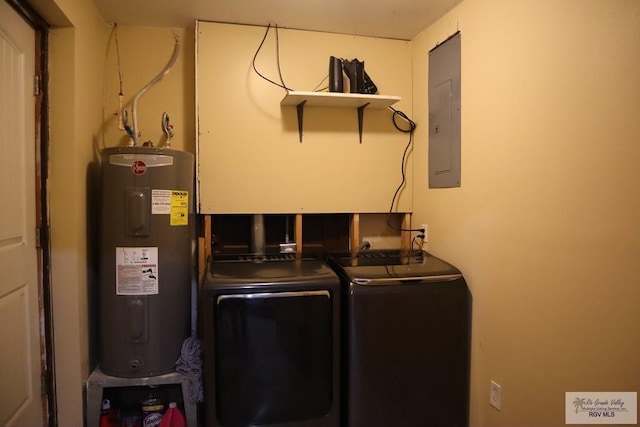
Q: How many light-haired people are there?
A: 0